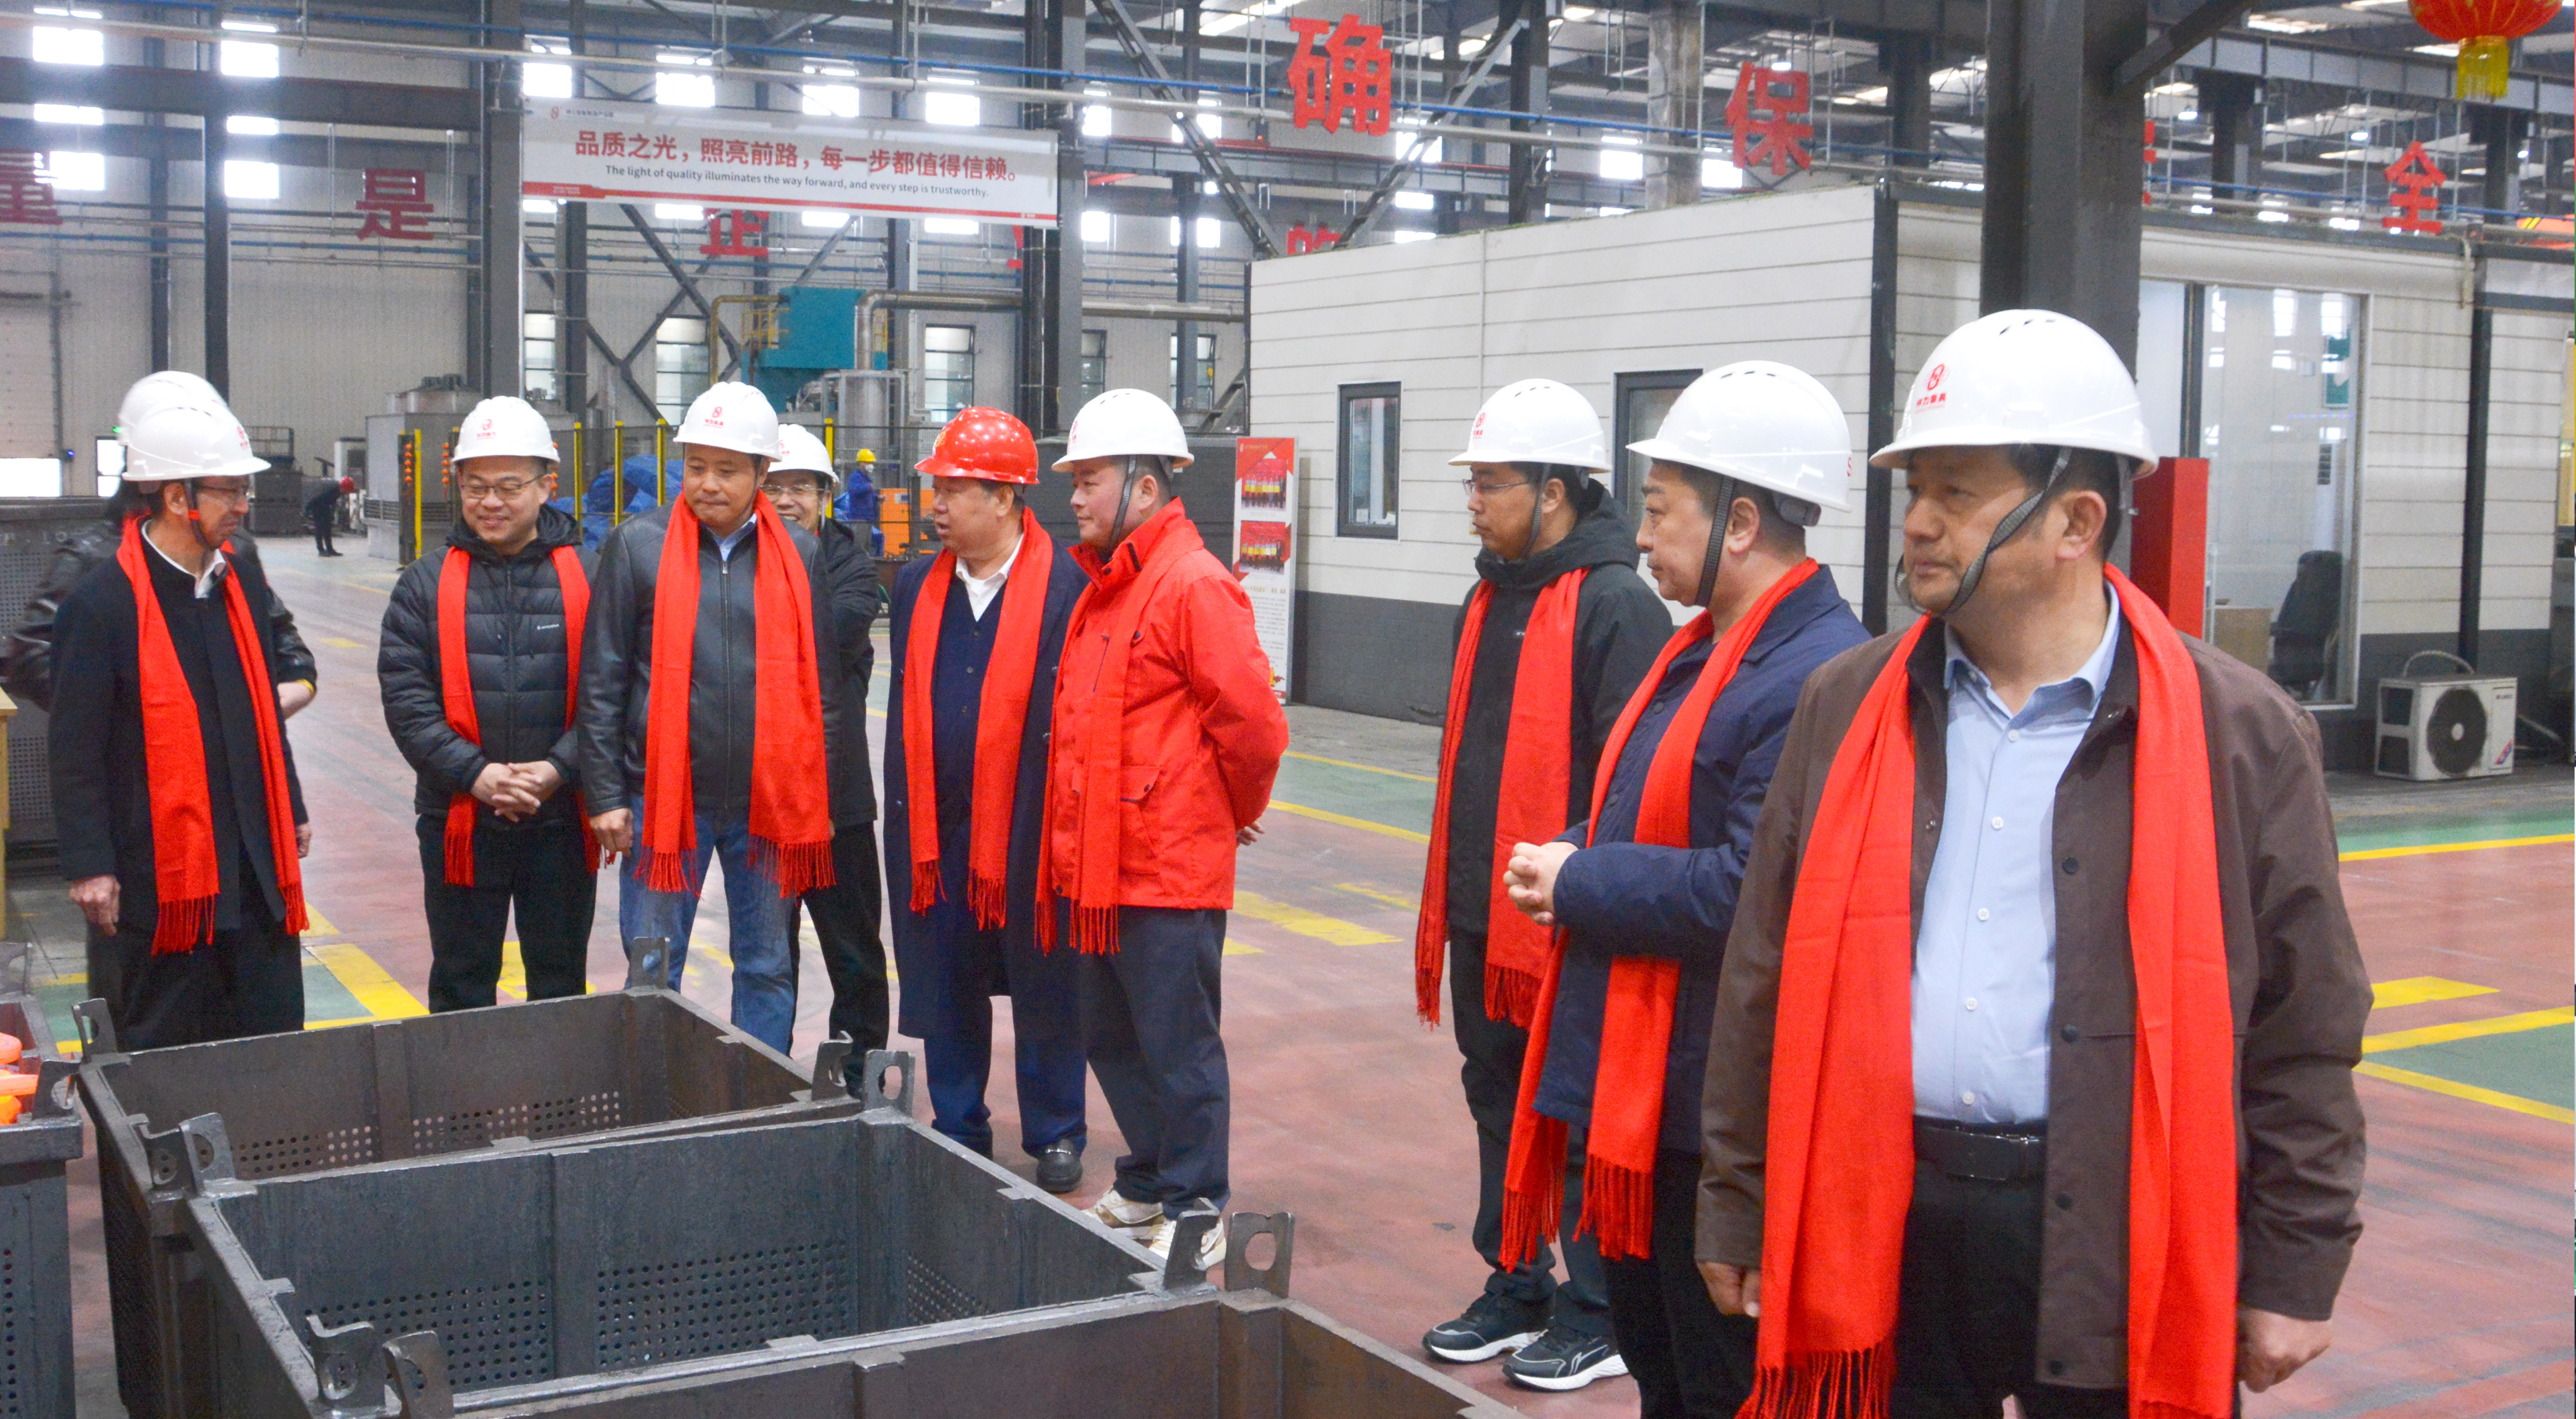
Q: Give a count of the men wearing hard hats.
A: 12